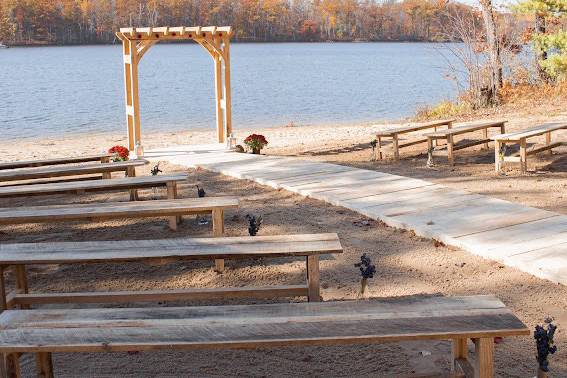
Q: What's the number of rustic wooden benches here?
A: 9